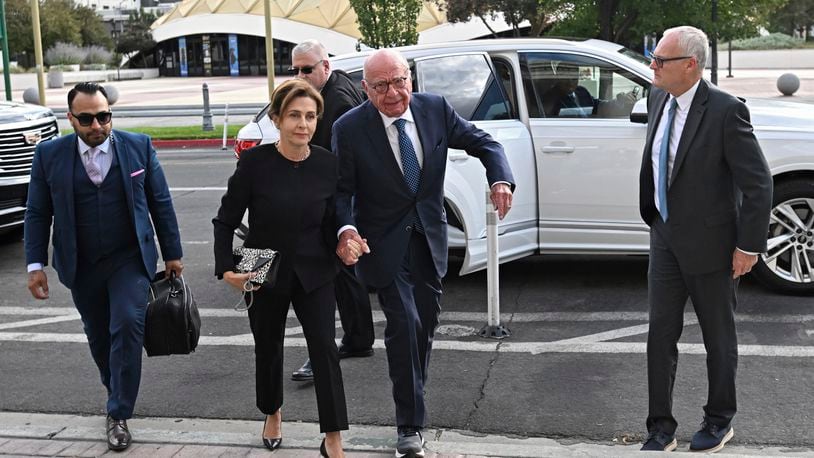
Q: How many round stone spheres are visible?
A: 3